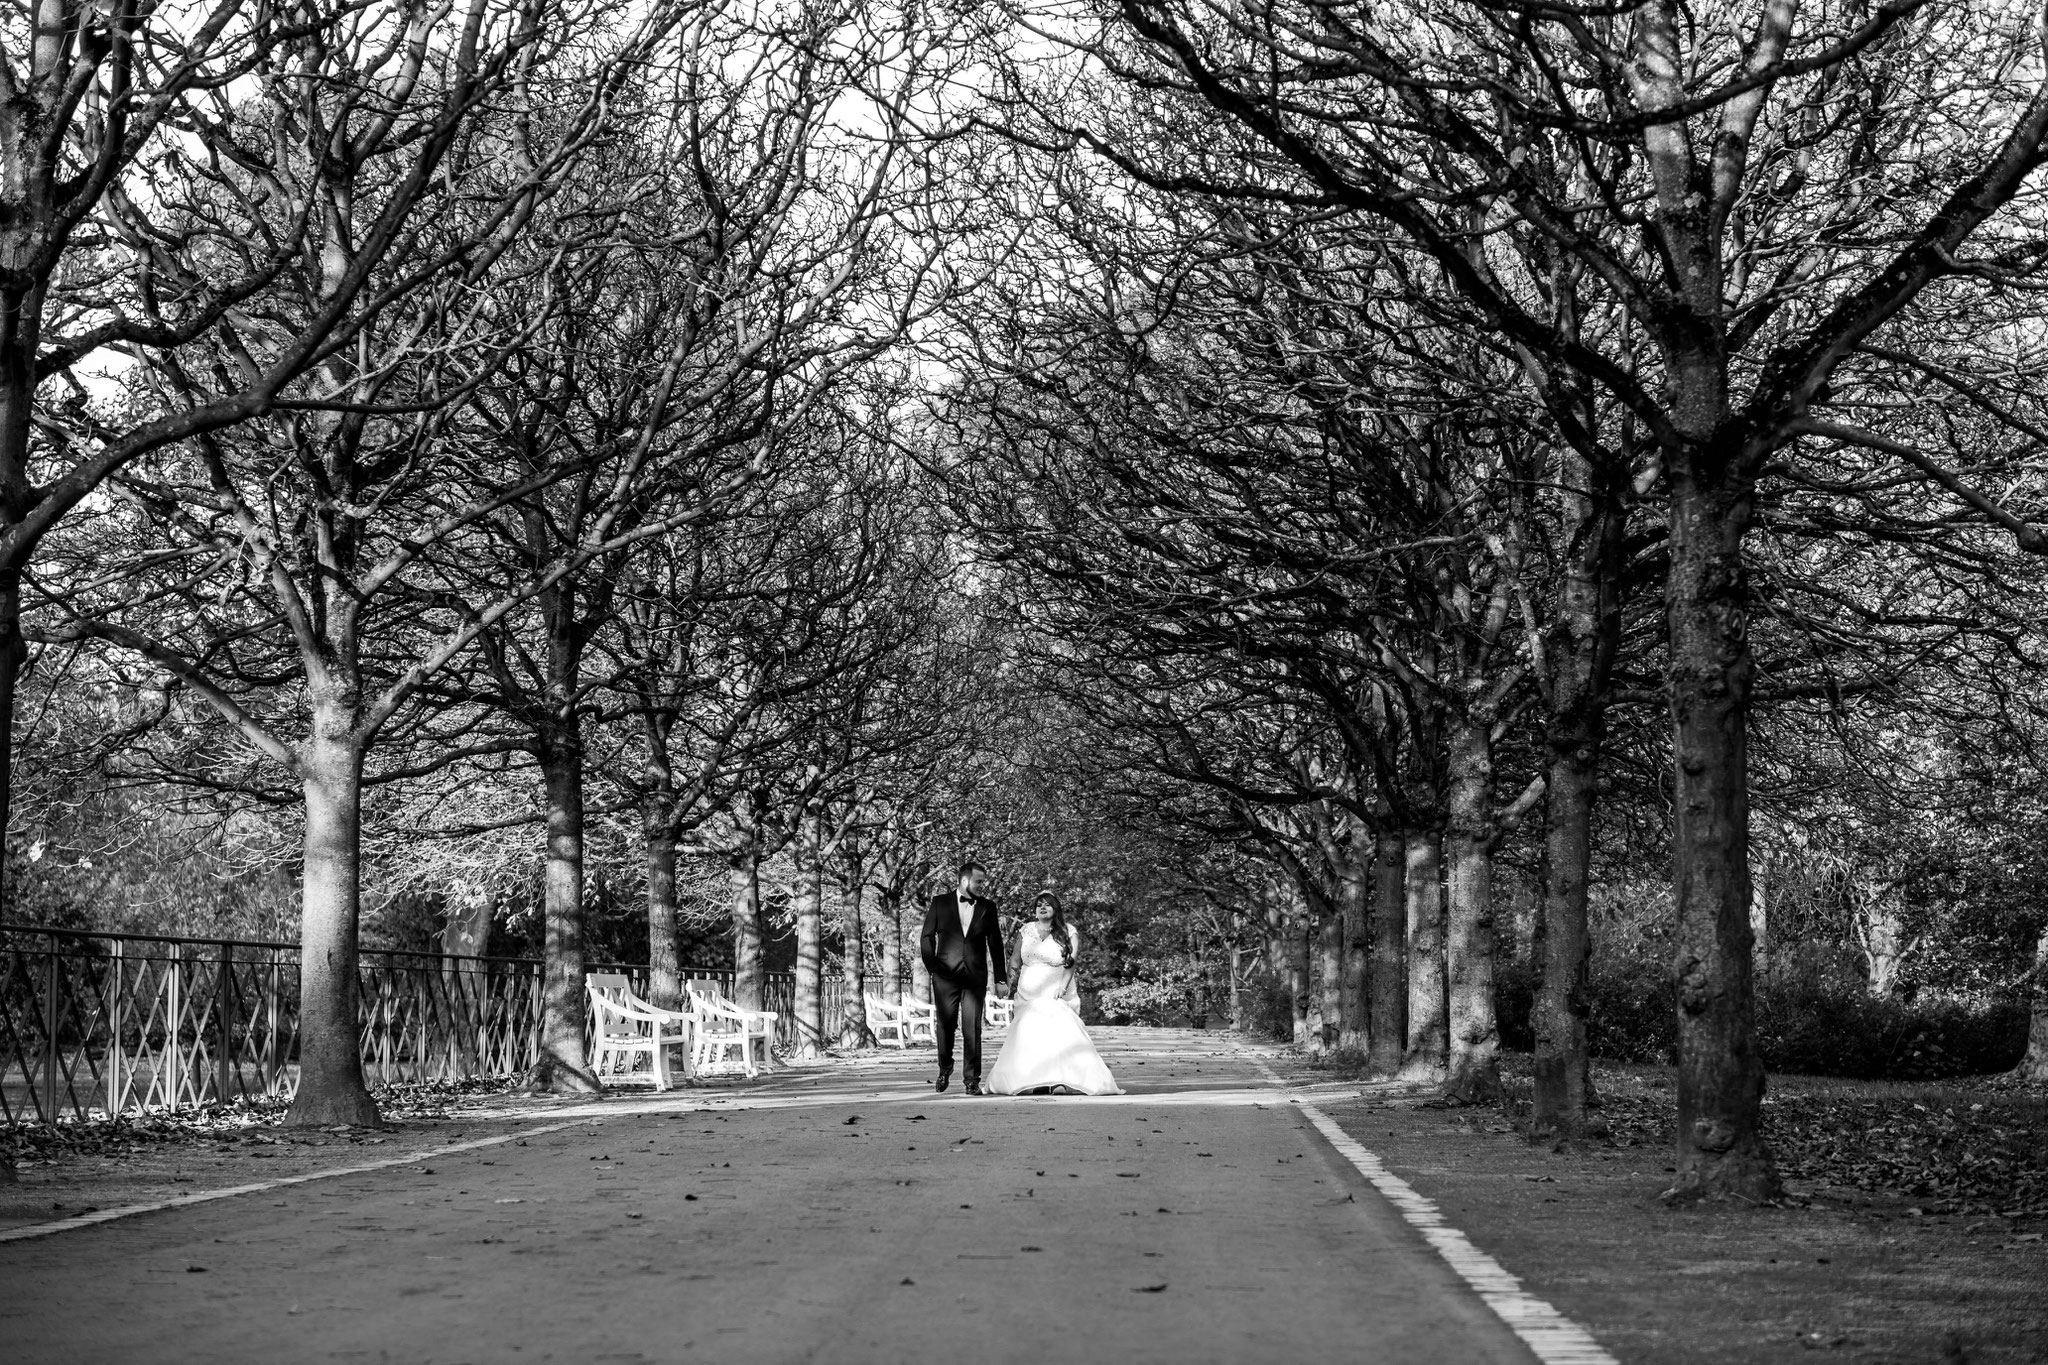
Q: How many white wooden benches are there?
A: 5